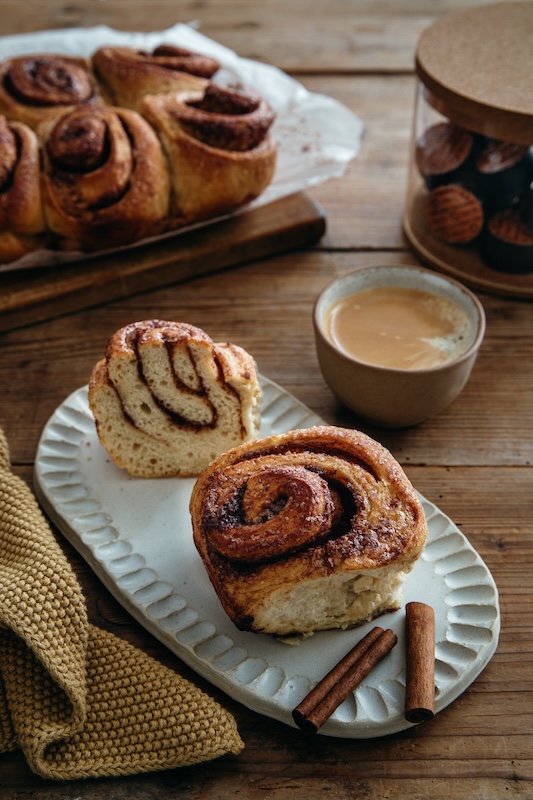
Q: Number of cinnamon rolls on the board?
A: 5